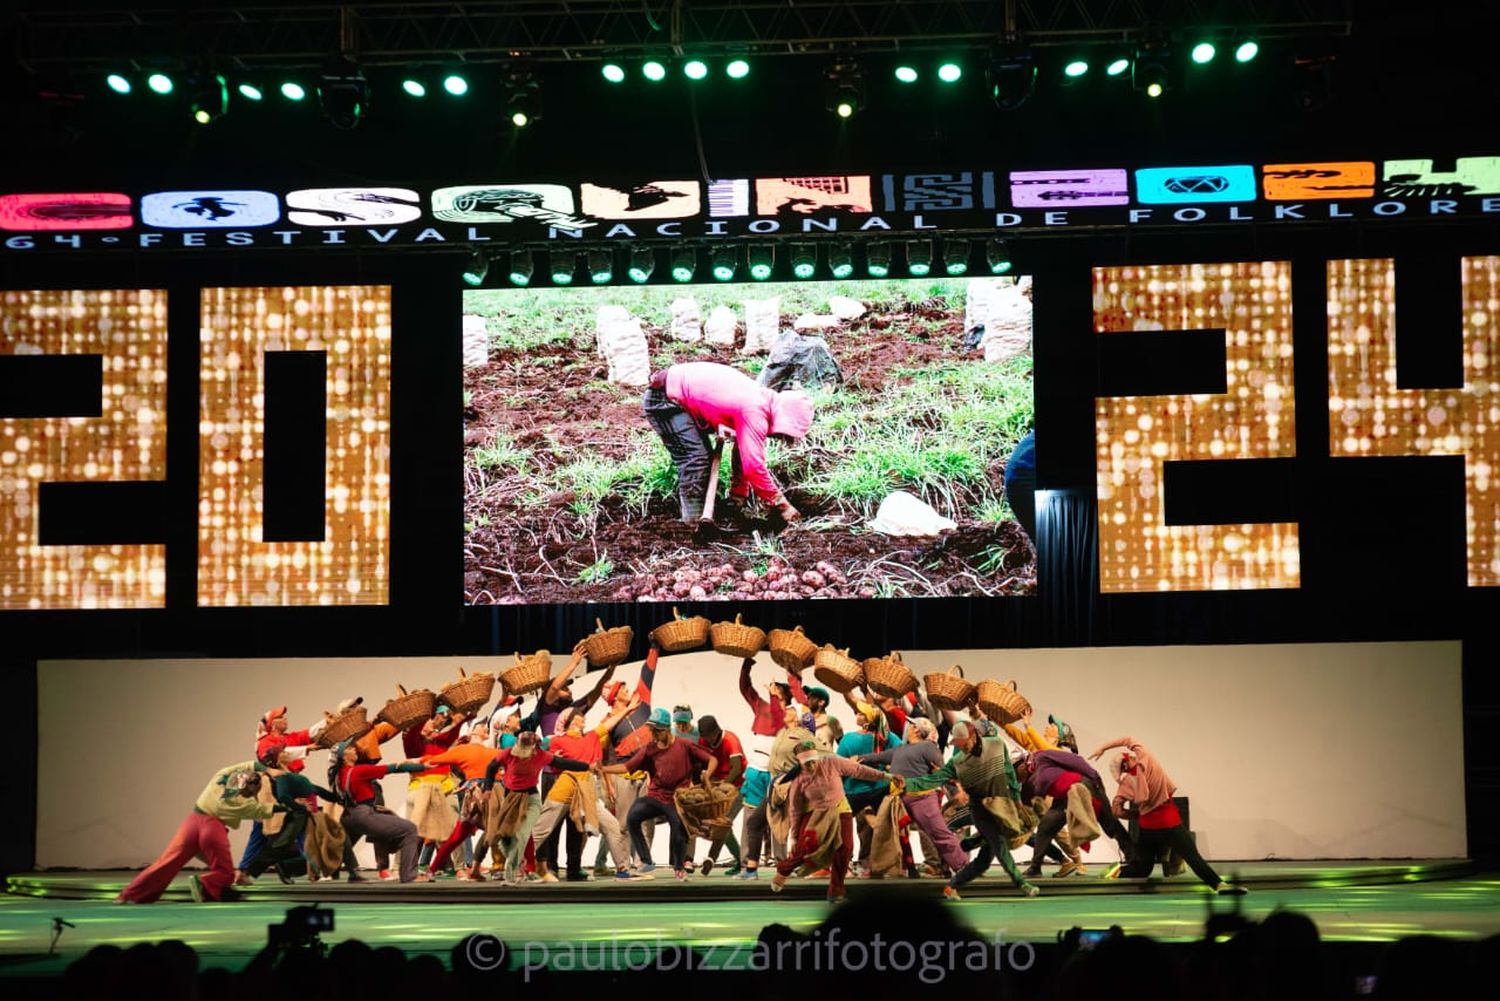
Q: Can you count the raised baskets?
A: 12